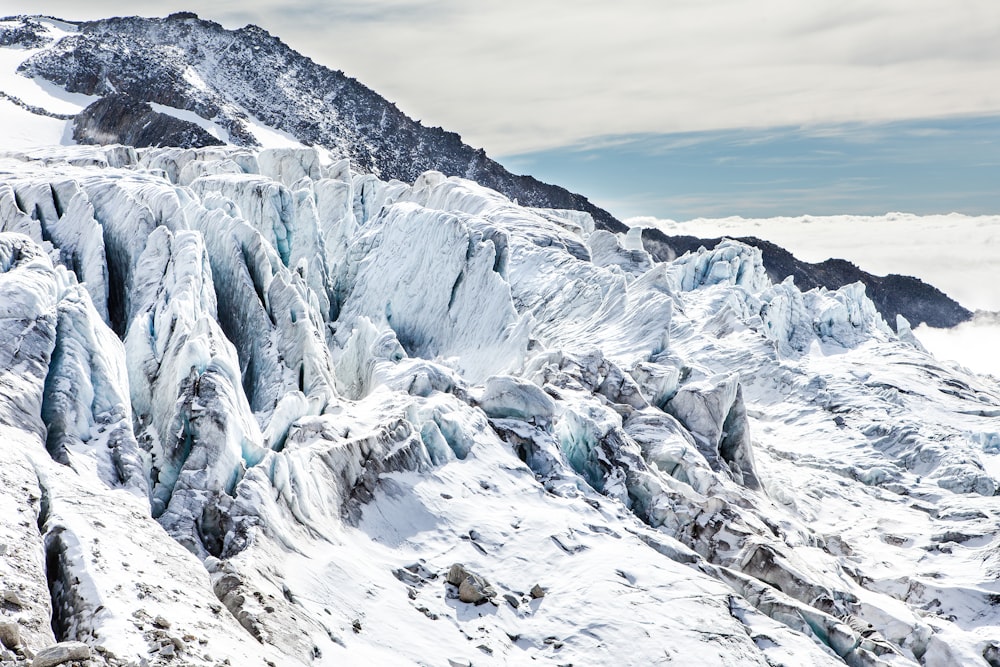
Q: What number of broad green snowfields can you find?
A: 0